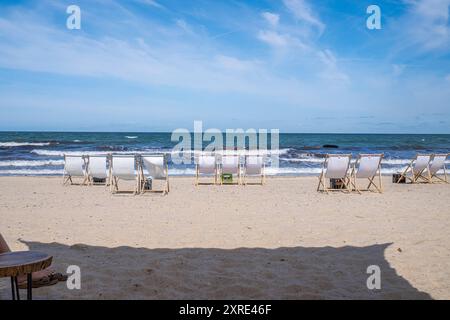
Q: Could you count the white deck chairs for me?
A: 11